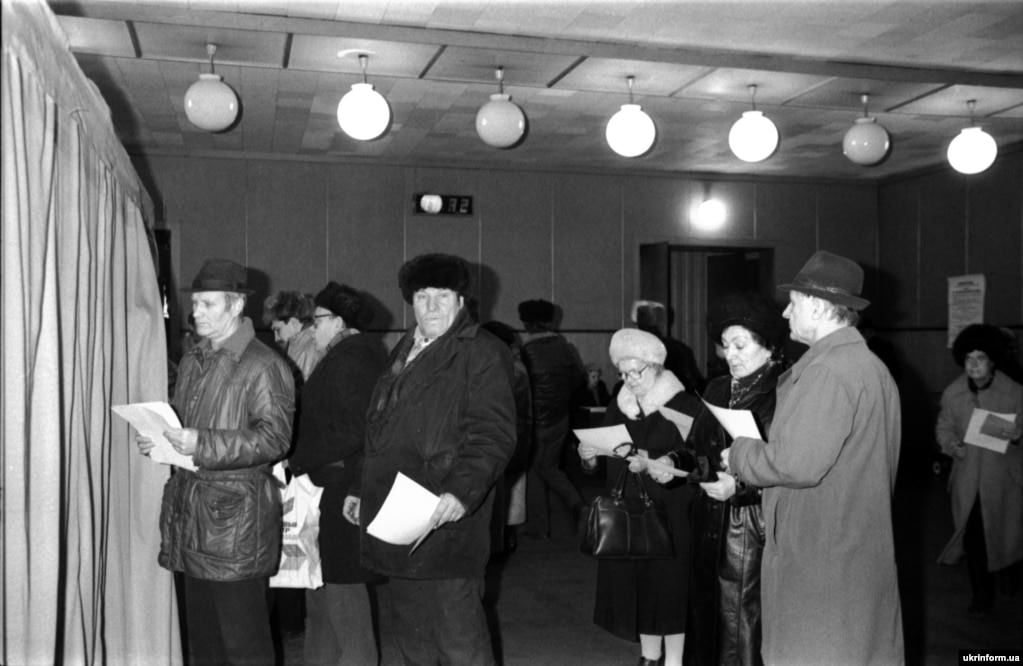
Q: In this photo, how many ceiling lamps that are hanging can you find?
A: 7